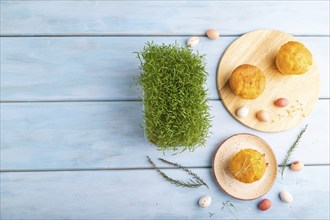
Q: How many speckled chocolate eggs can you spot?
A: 9